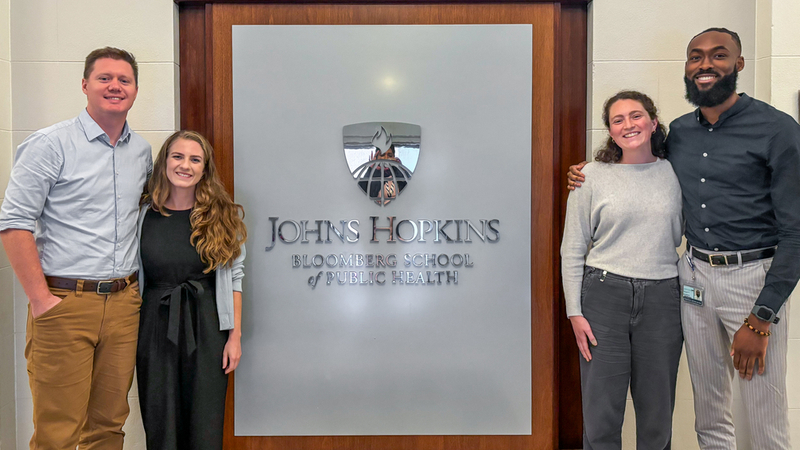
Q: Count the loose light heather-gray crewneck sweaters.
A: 1